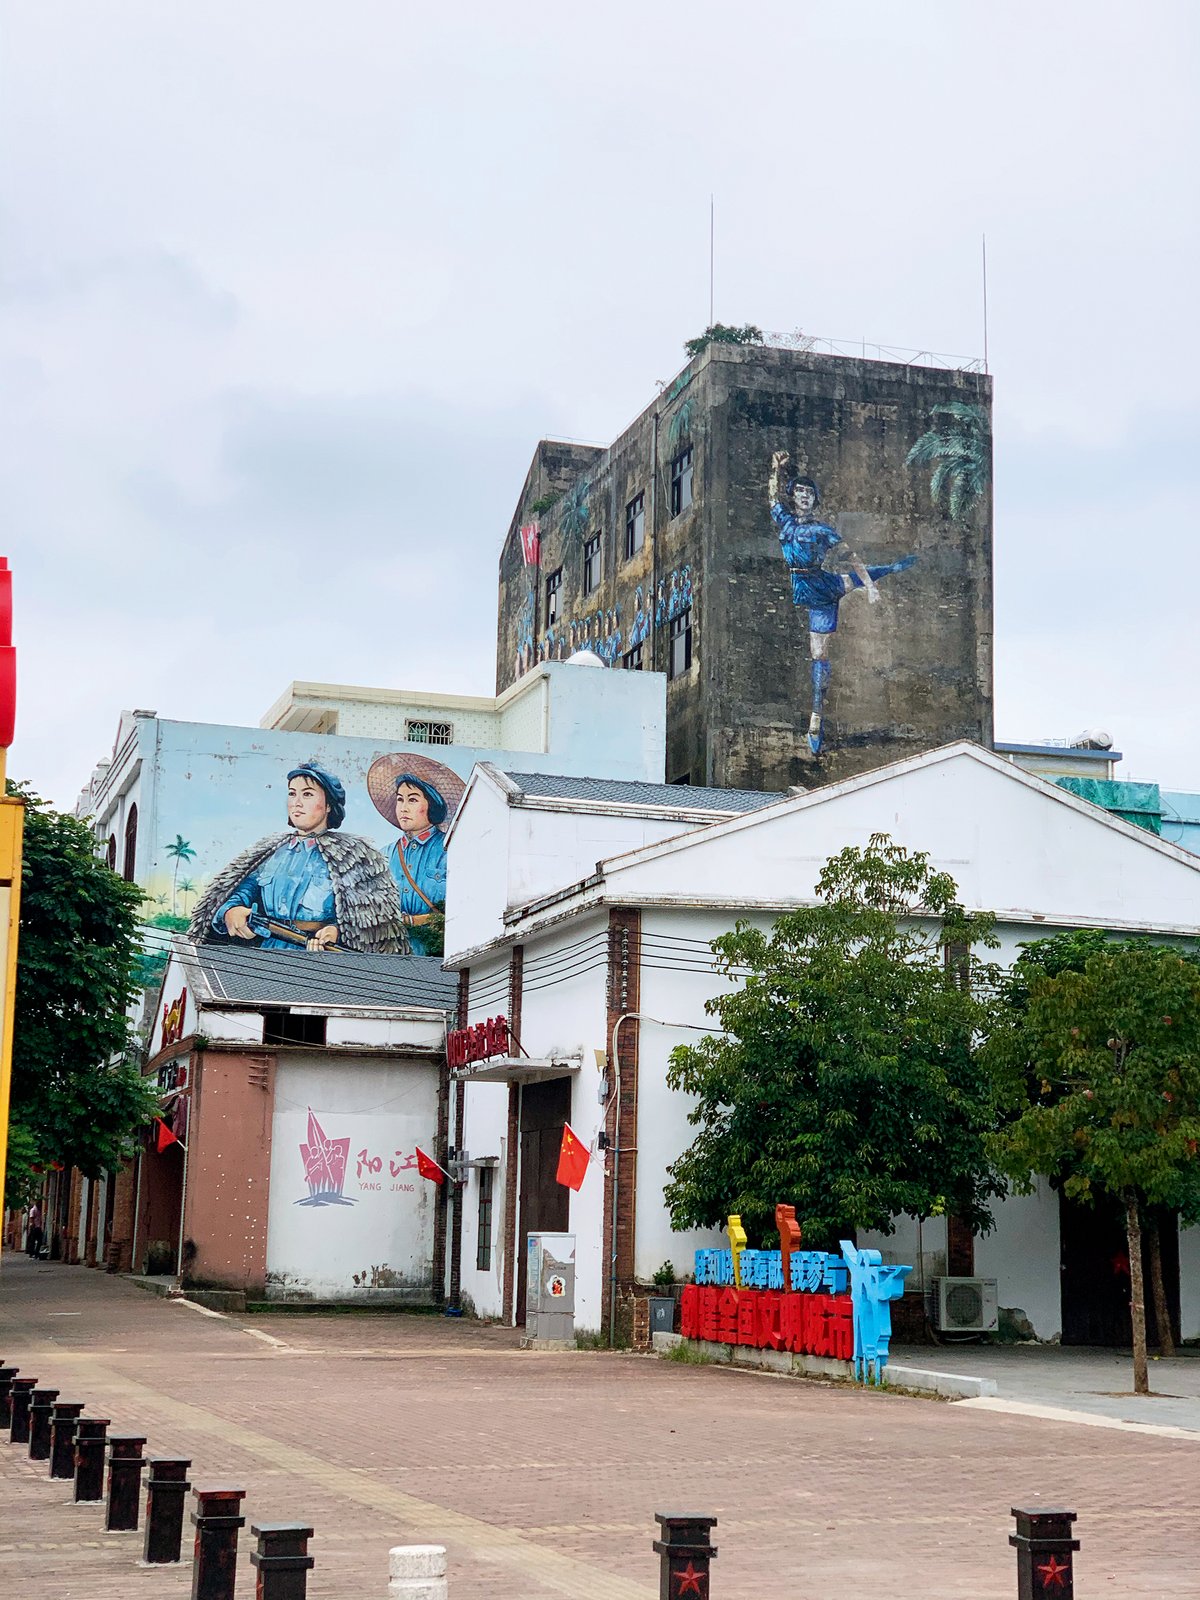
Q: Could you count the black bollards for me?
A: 12